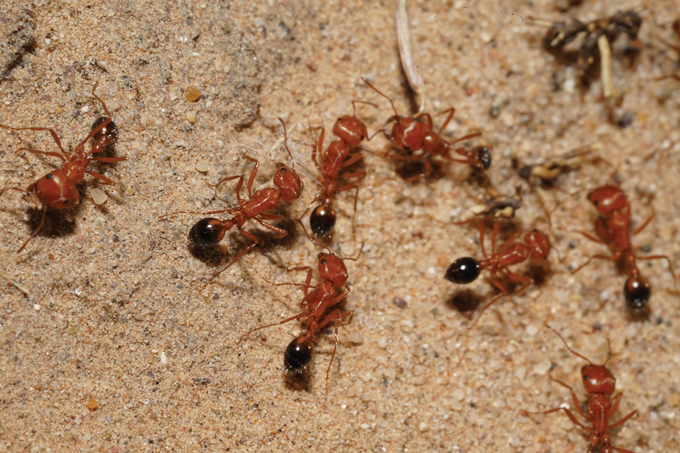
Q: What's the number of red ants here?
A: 8